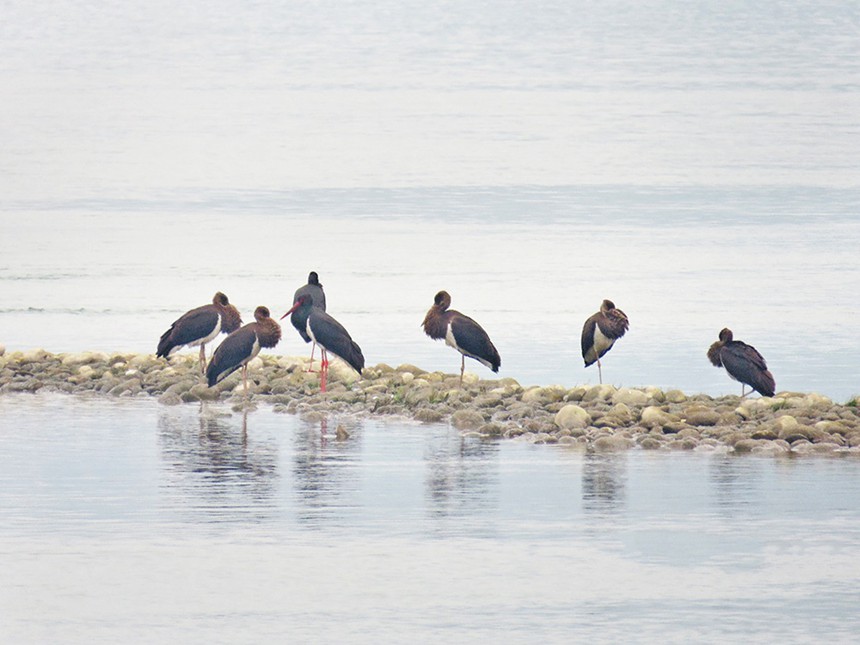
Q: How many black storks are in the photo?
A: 7